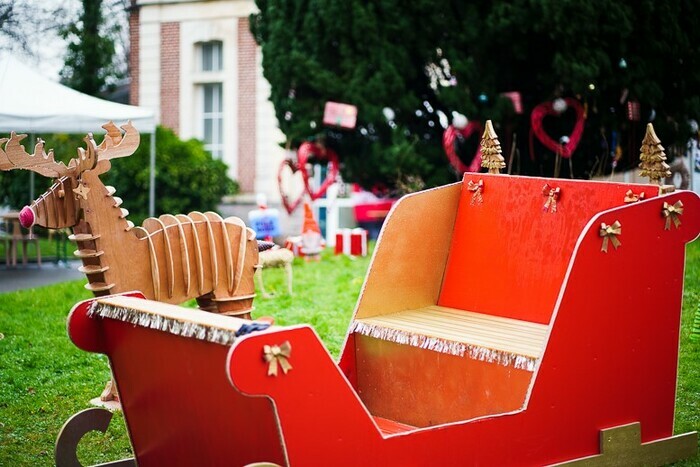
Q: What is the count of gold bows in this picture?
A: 6